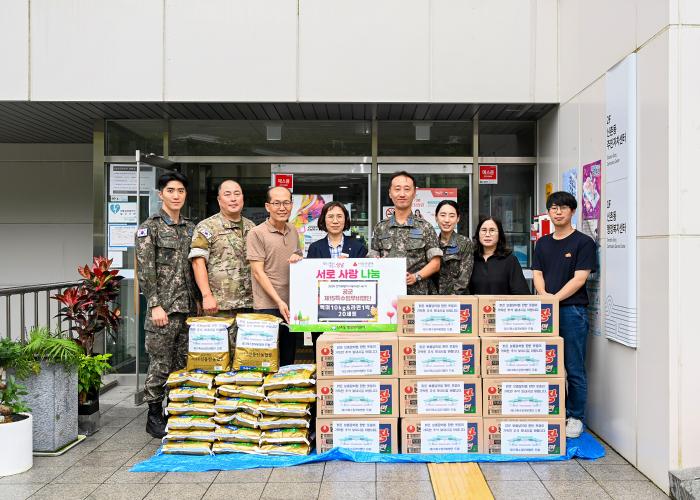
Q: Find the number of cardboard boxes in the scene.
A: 11